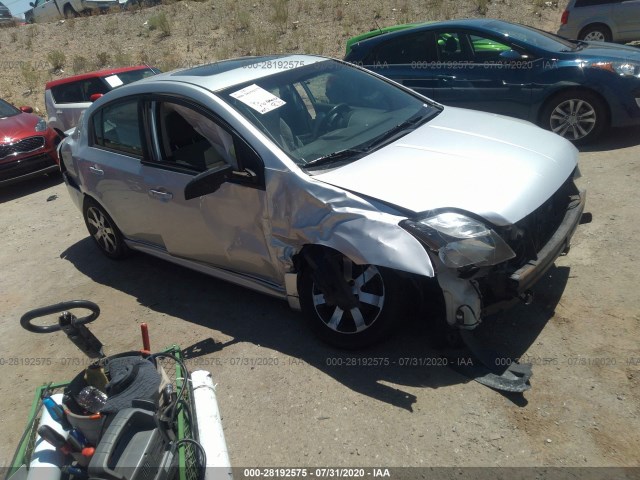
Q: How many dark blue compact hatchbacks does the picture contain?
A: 1